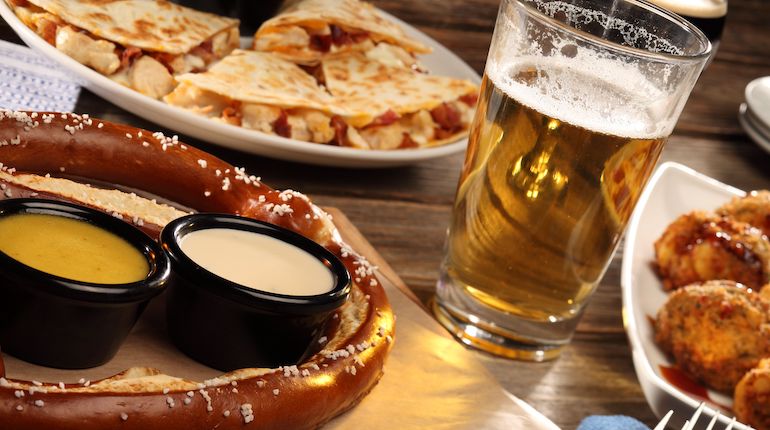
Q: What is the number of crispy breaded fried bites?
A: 4